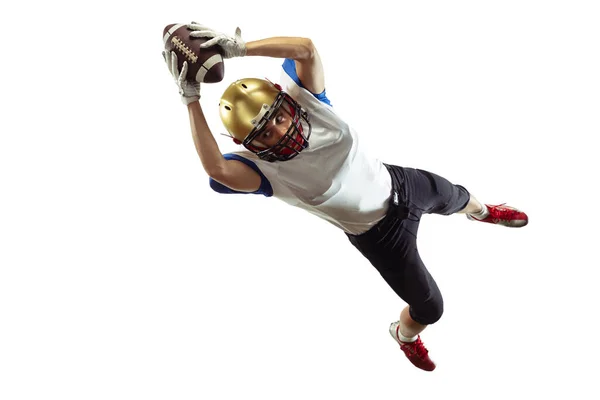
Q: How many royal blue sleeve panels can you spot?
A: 2